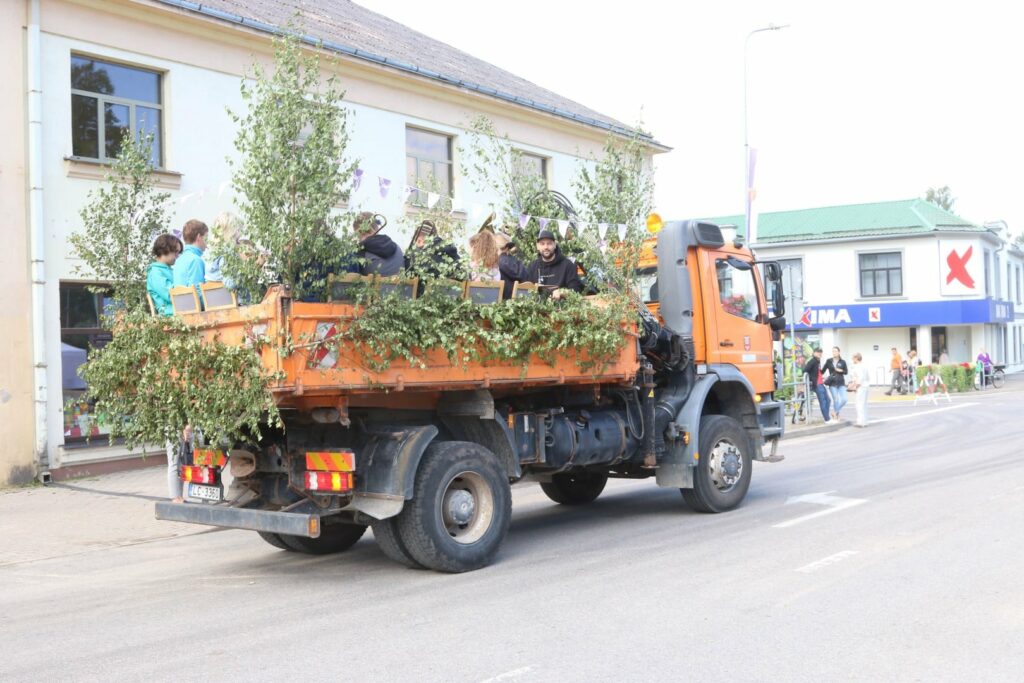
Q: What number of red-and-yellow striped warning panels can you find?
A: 2